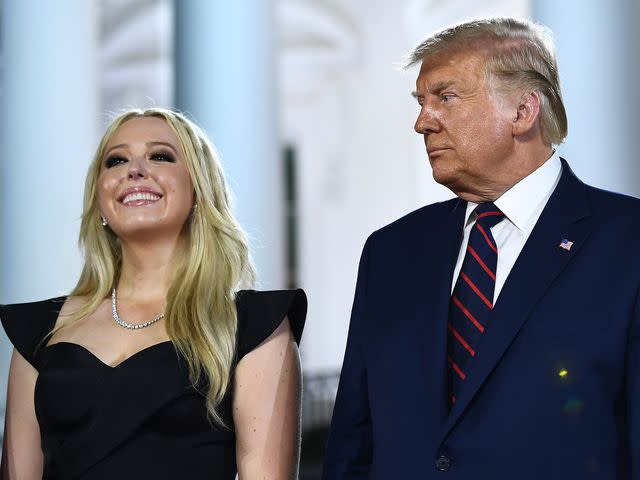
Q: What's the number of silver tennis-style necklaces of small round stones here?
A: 1